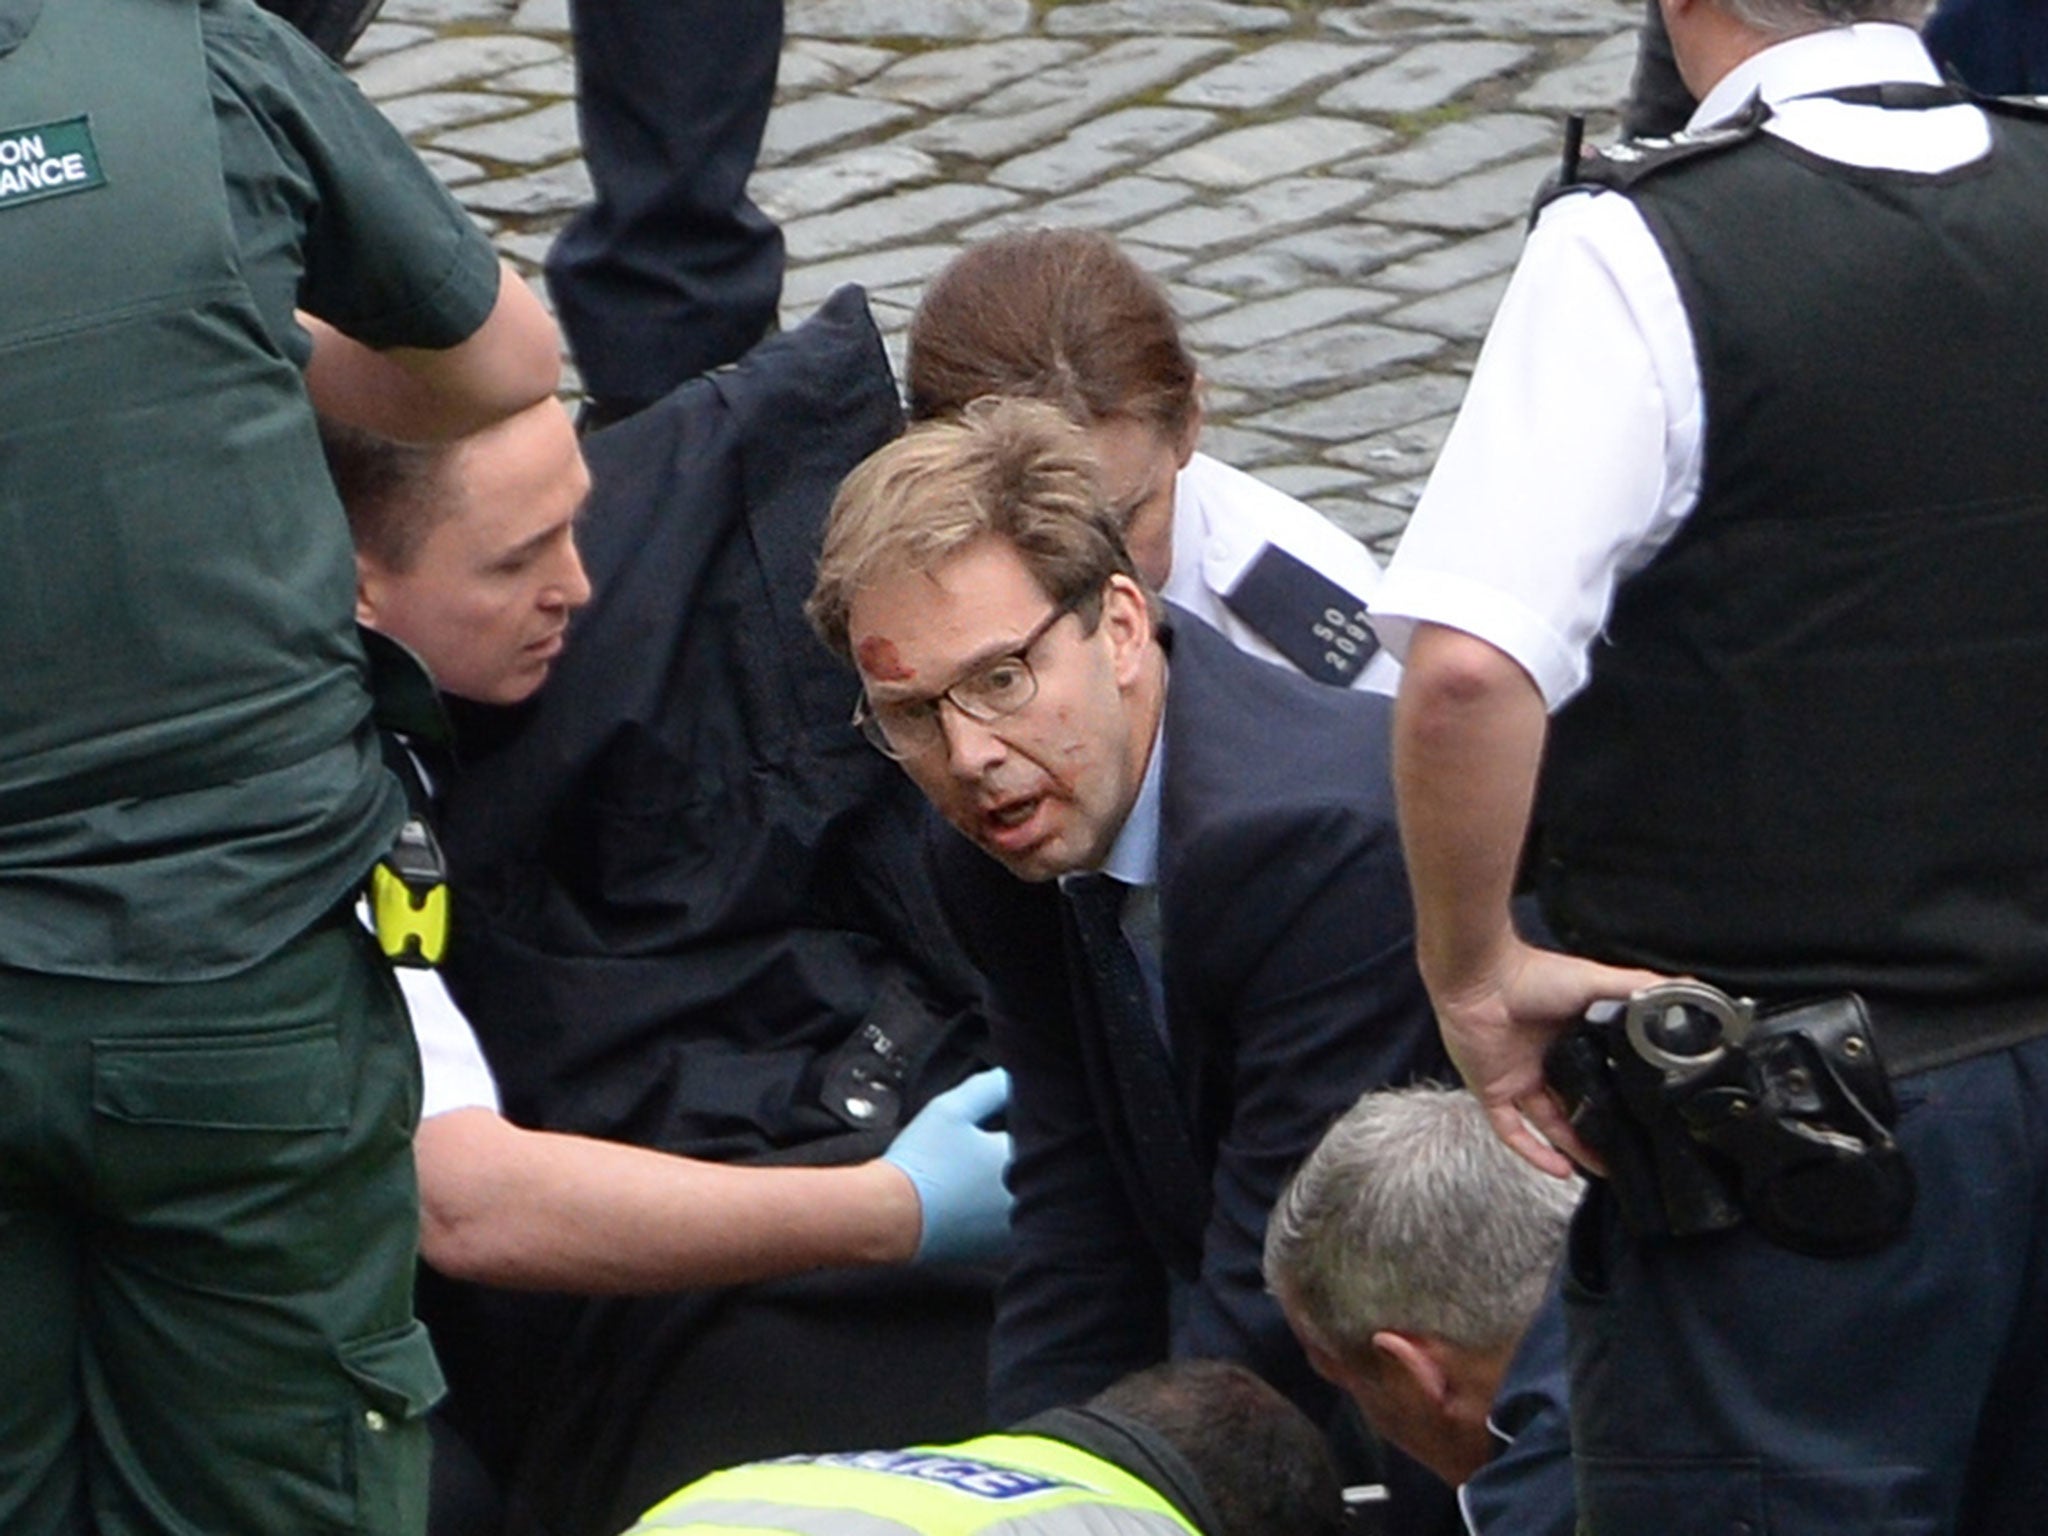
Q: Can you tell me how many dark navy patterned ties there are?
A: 1